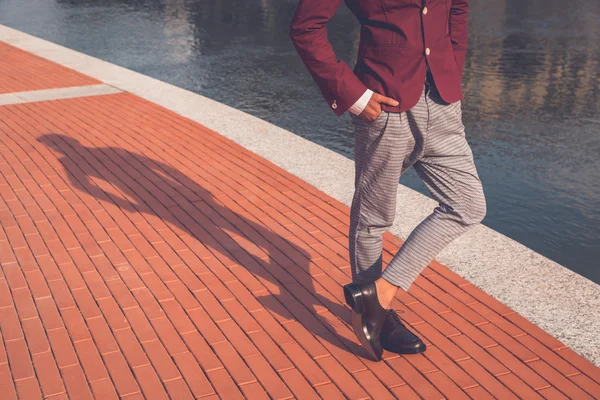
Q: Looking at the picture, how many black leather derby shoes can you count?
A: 2